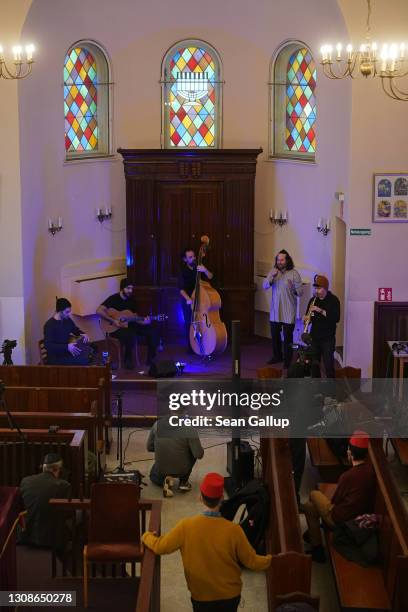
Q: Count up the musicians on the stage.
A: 5